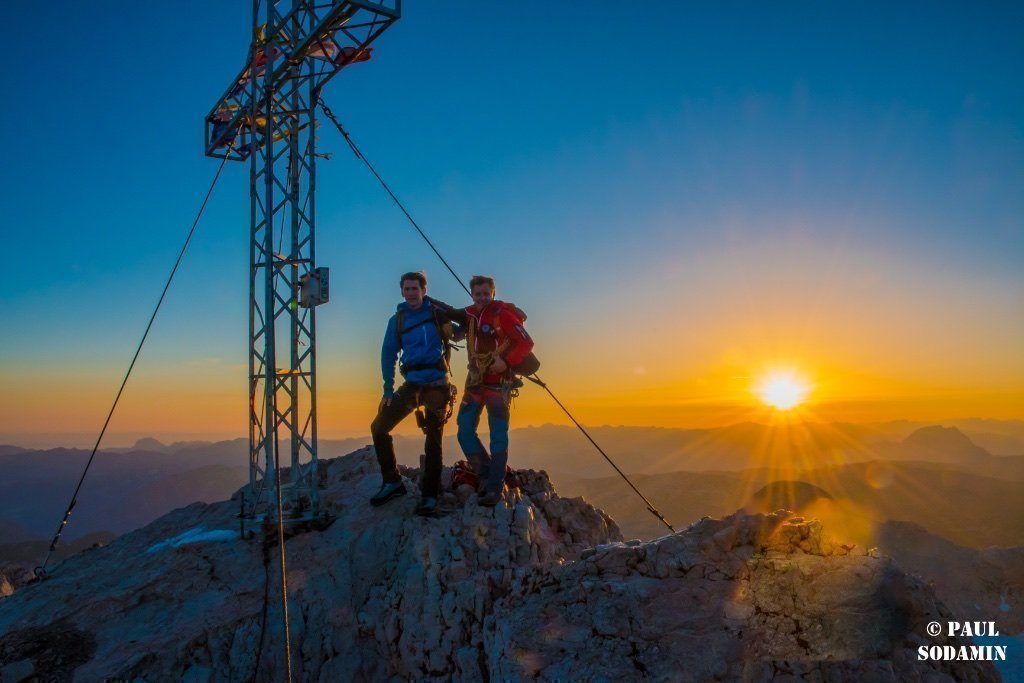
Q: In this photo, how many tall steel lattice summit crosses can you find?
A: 1